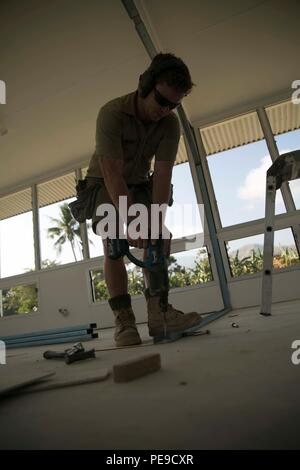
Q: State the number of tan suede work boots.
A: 2